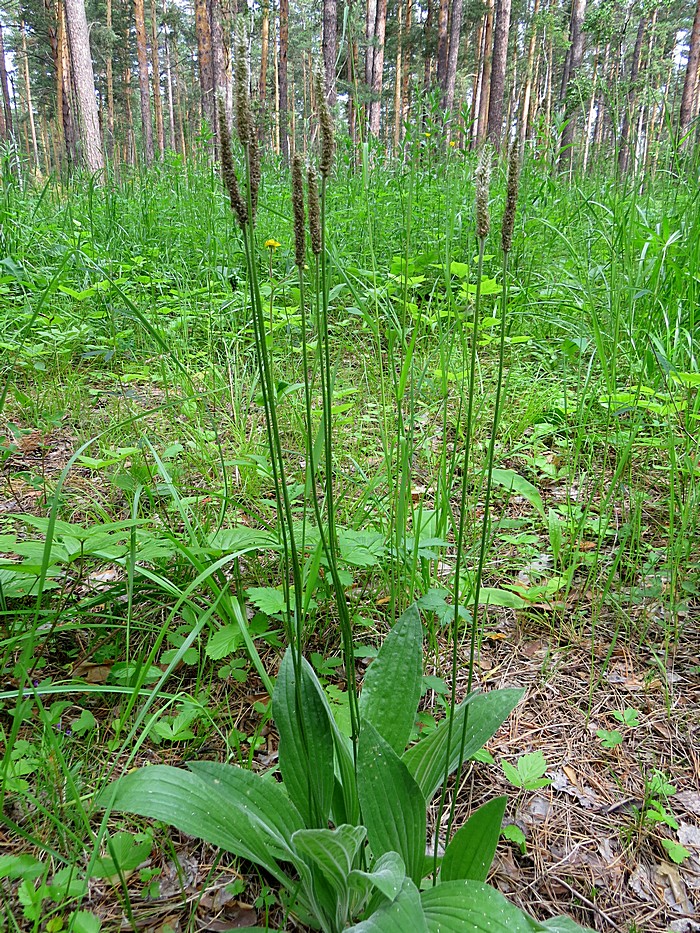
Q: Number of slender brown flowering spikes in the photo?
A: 8